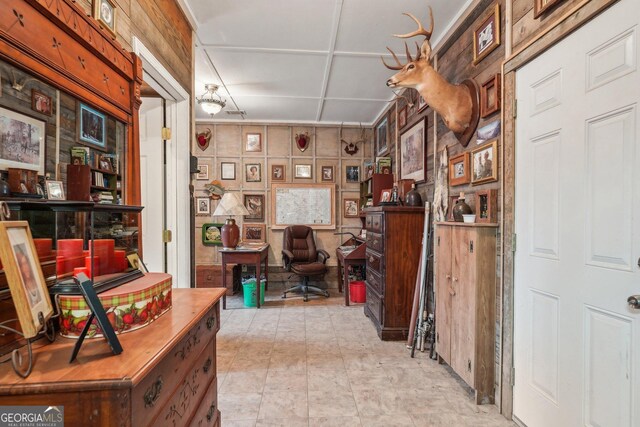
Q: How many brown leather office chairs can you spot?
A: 1